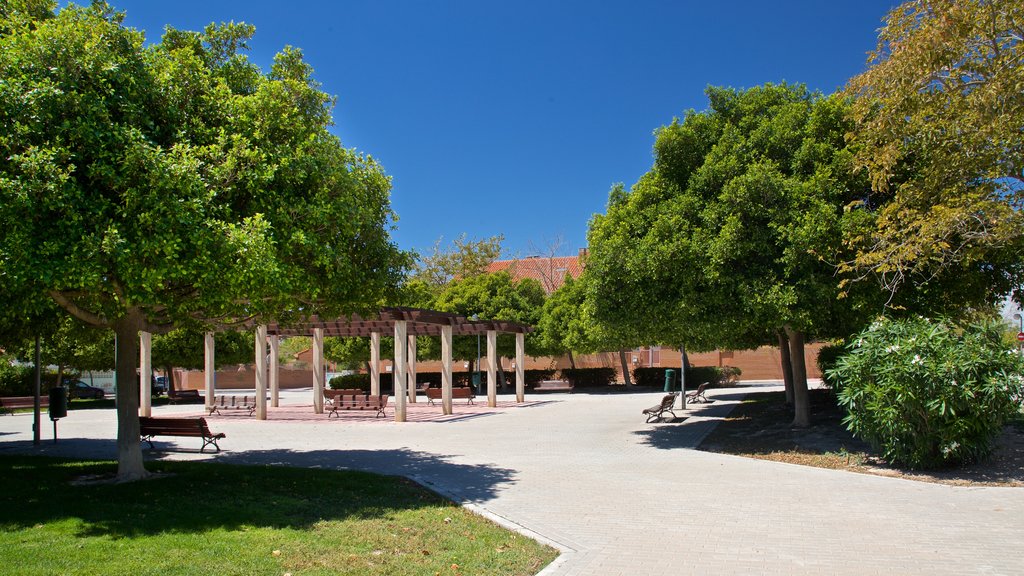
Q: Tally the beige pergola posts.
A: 11